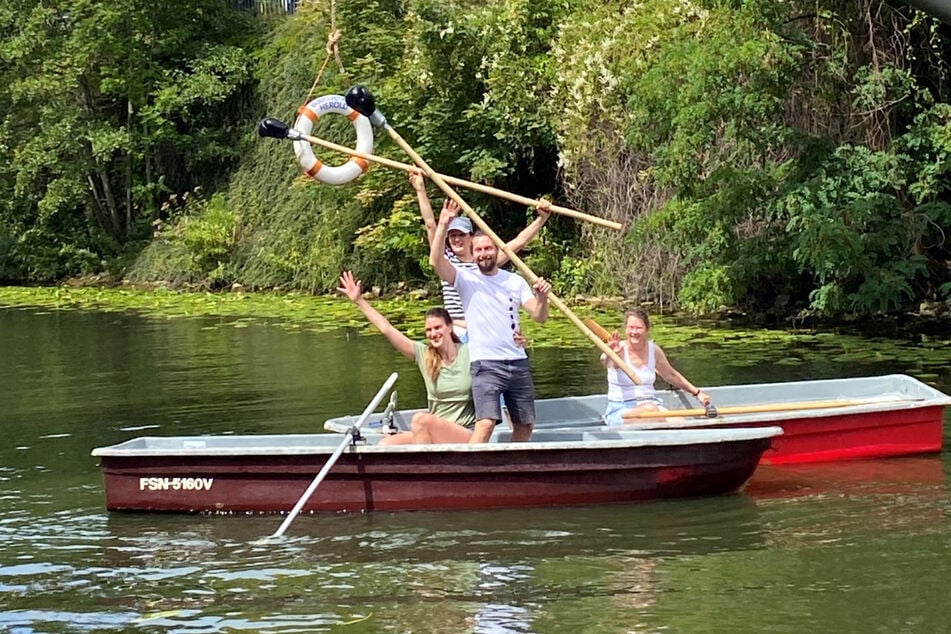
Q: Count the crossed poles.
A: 2